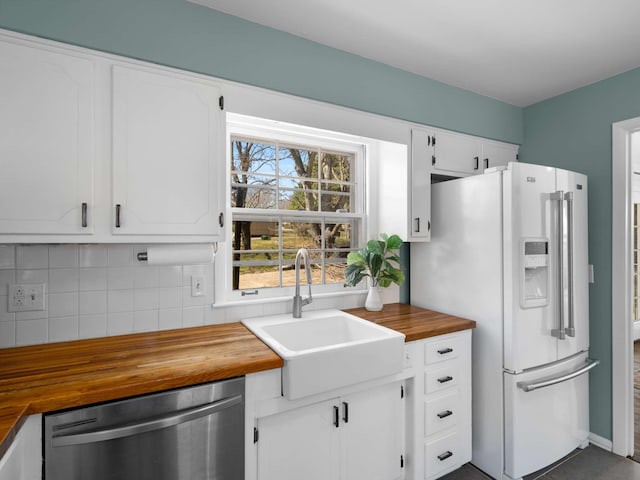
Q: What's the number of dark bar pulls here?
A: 11